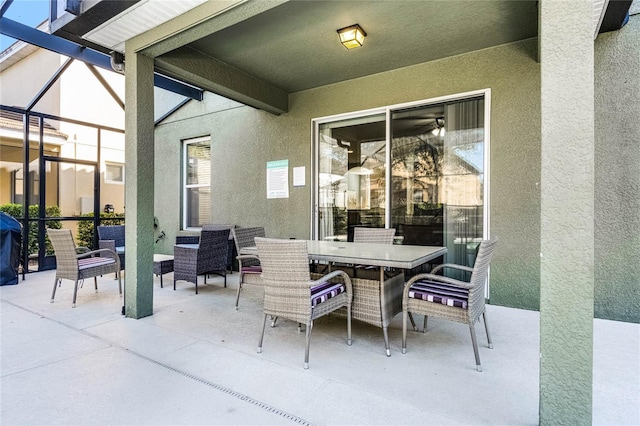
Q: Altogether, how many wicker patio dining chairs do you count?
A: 5